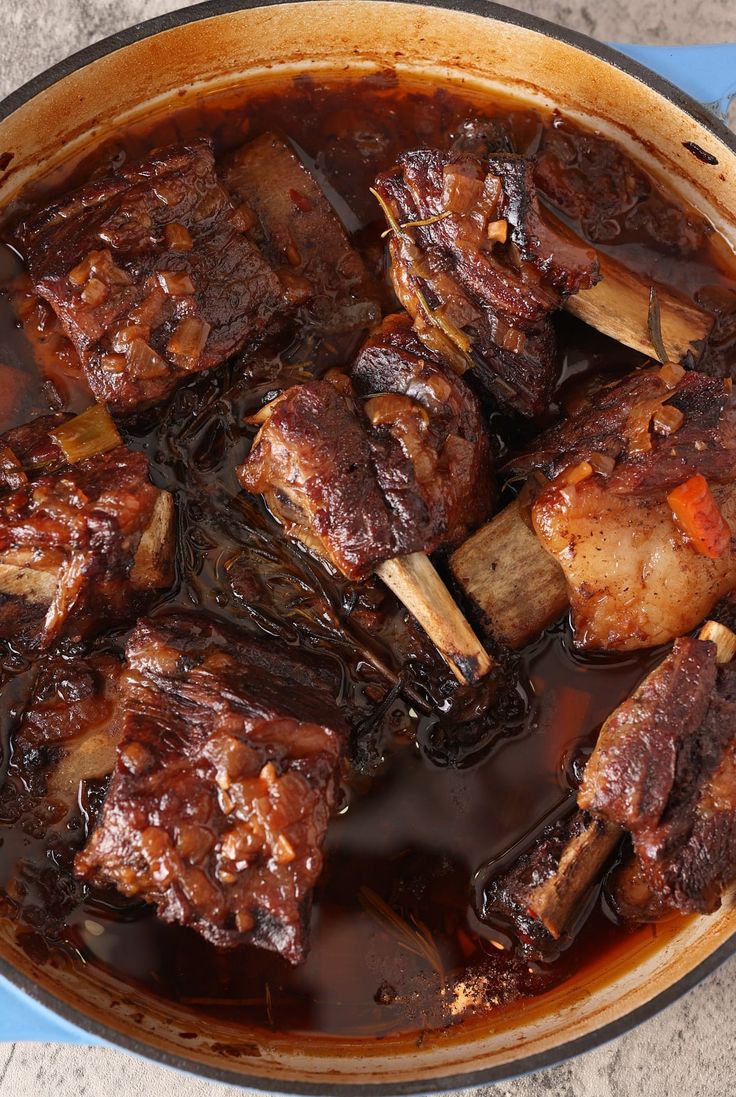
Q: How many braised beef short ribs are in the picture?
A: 7